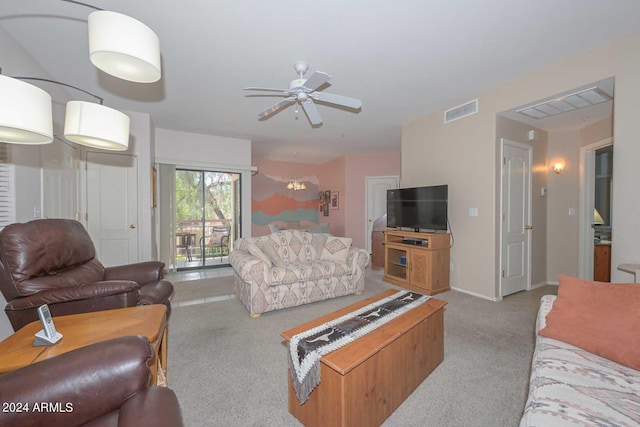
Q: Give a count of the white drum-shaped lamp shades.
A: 3